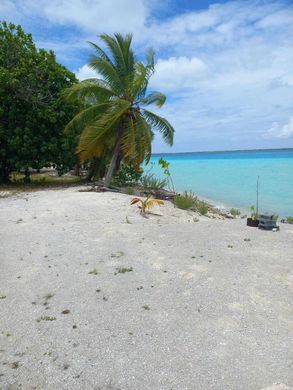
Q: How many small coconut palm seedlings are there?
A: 1